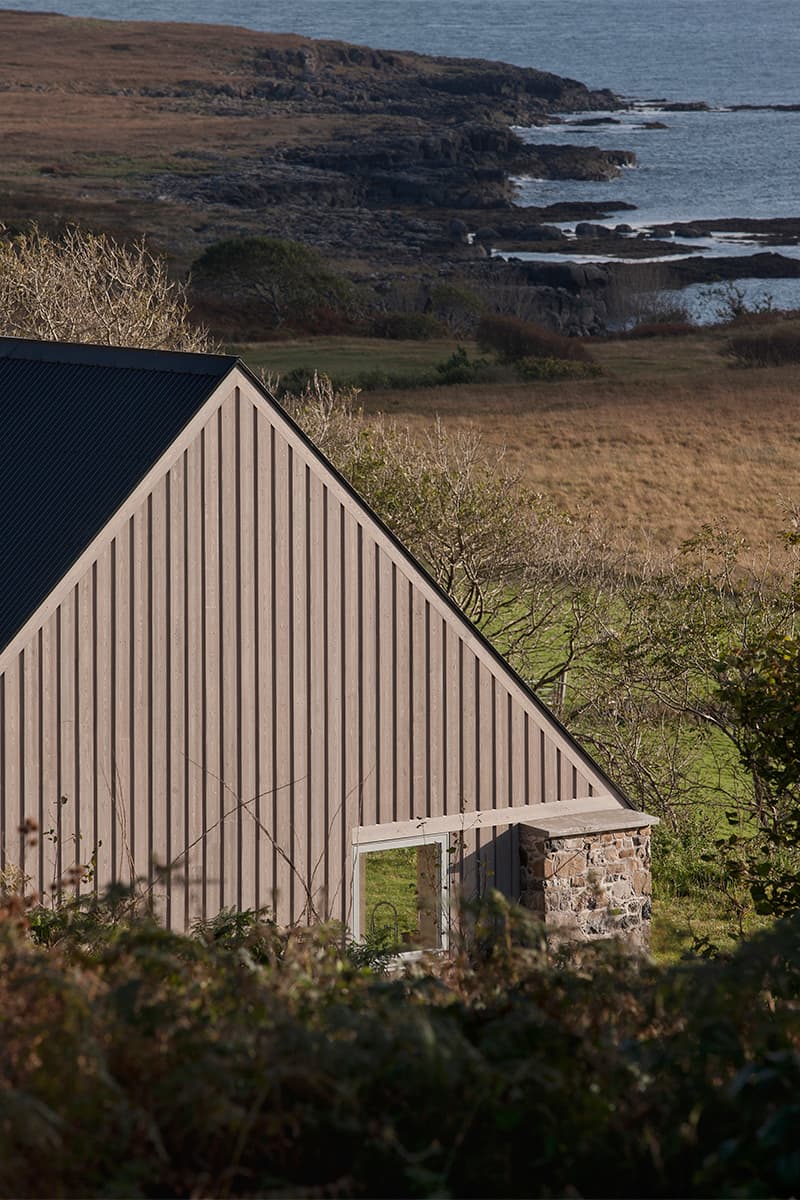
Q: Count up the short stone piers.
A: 1